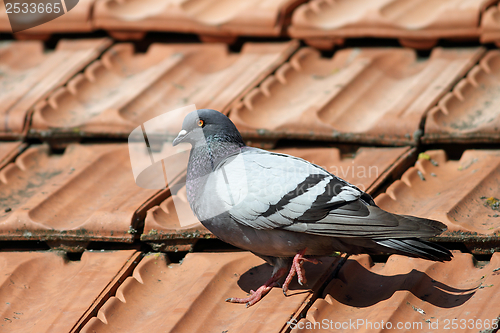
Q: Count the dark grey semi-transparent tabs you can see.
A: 2